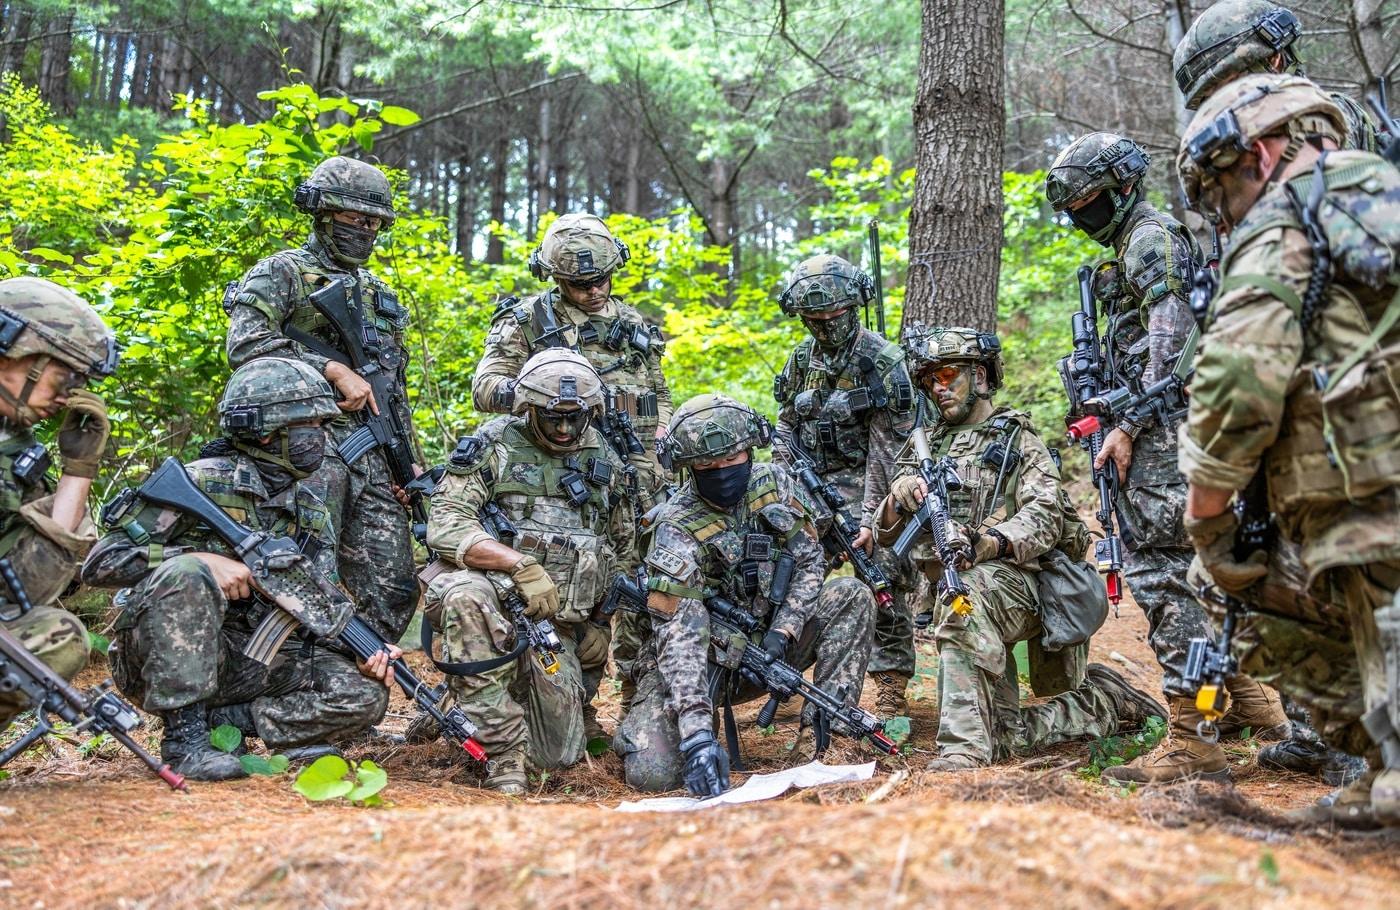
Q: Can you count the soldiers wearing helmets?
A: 11